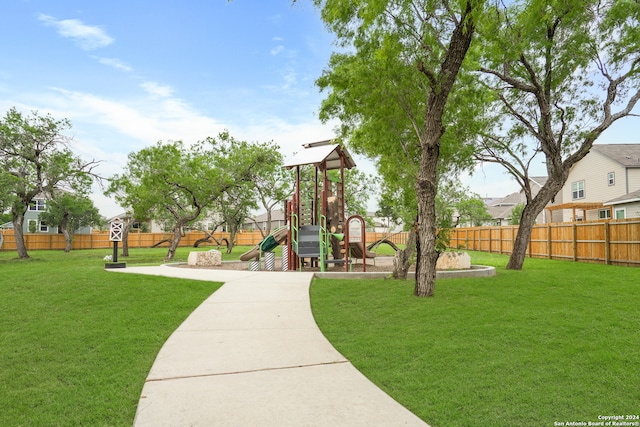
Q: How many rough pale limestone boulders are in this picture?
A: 2